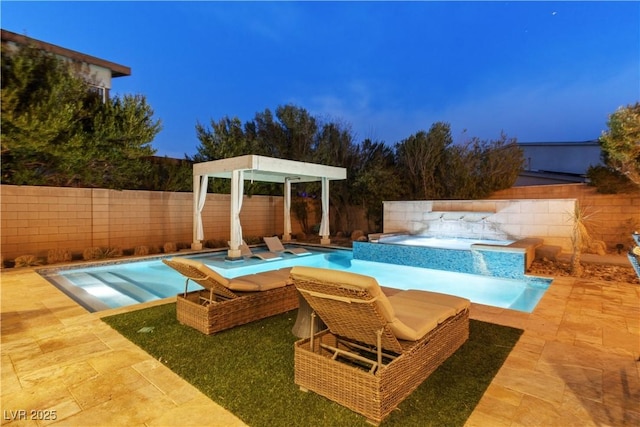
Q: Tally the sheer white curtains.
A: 4